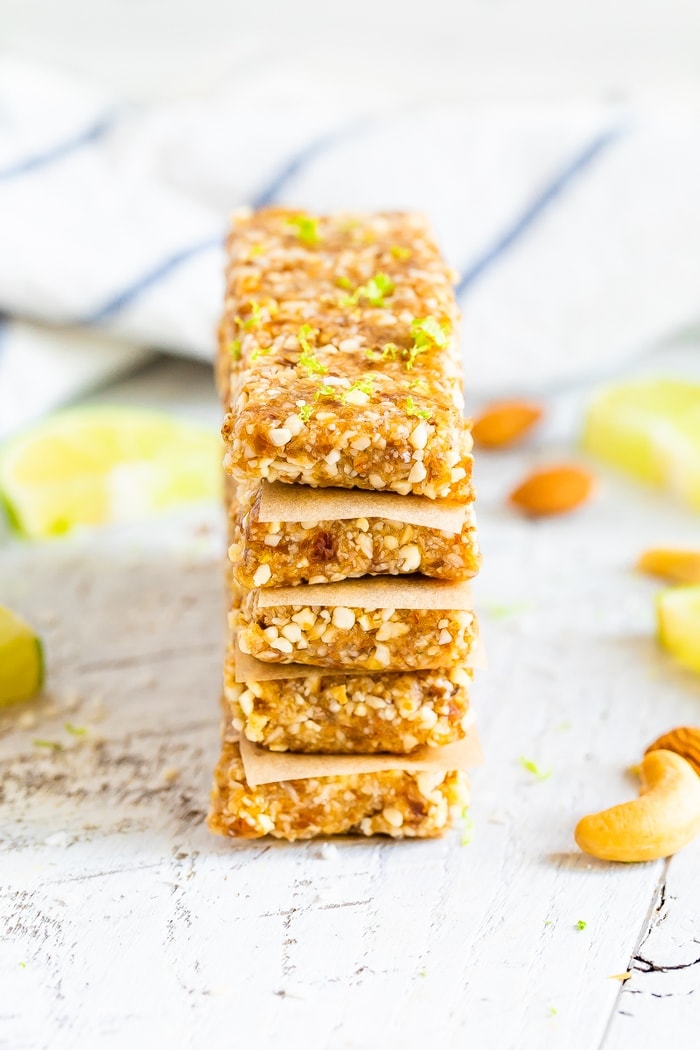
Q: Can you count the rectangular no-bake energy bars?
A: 5